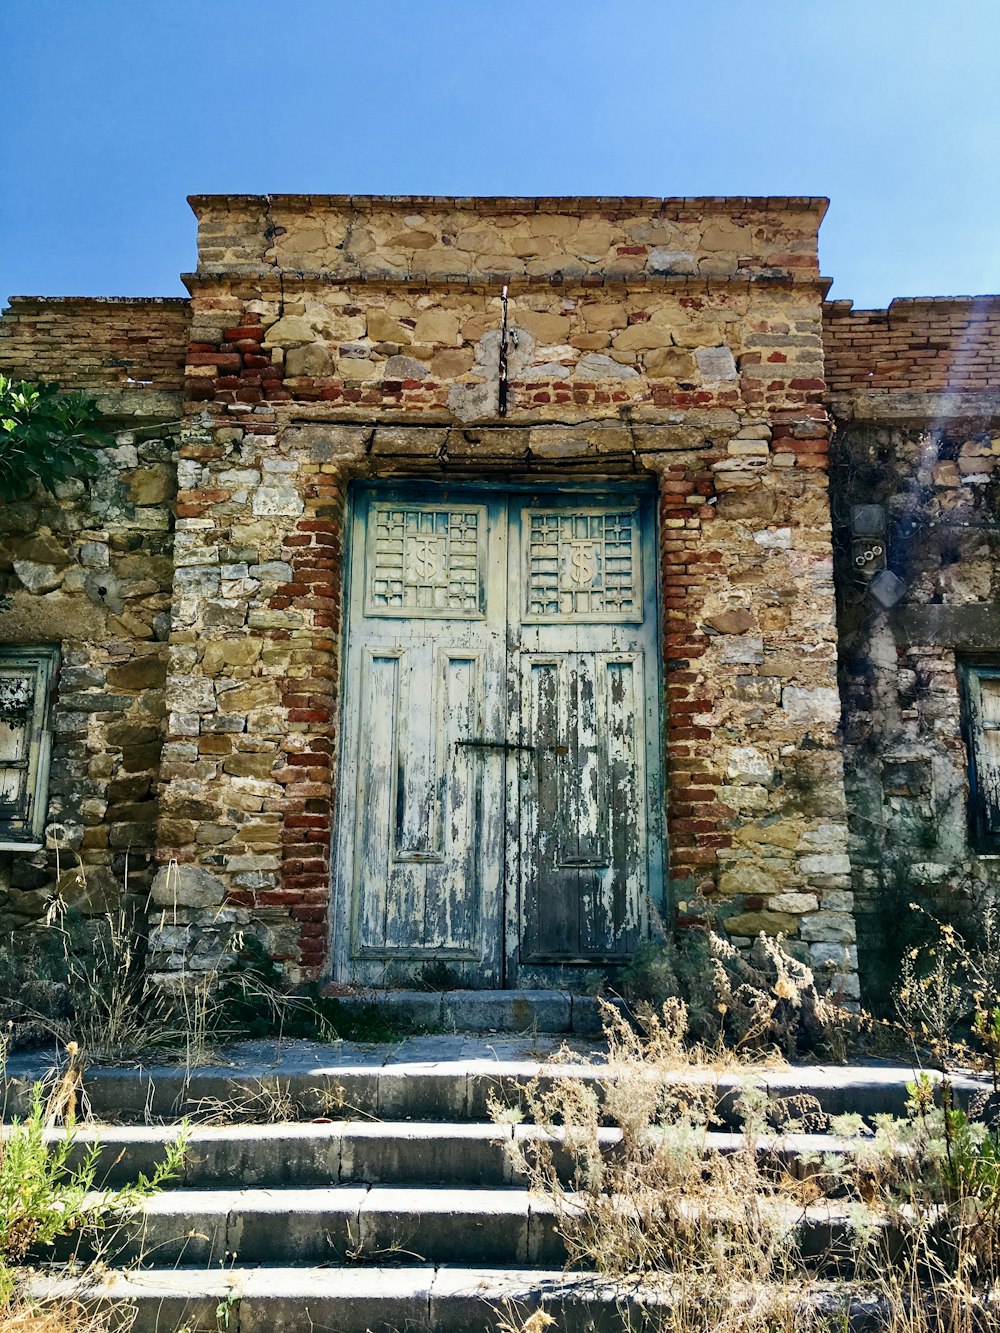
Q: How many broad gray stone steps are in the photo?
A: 4